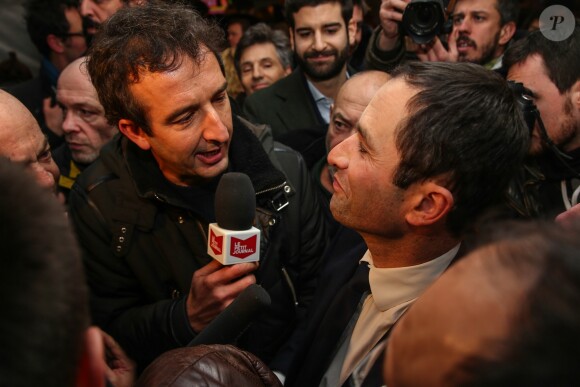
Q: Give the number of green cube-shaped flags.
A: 0